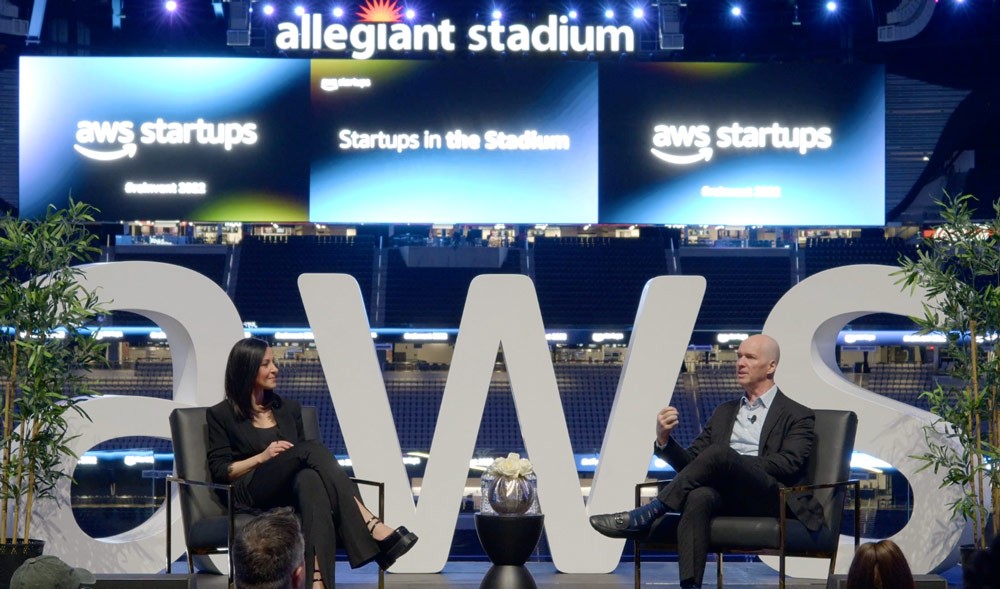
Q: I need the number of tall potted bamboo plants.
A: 2